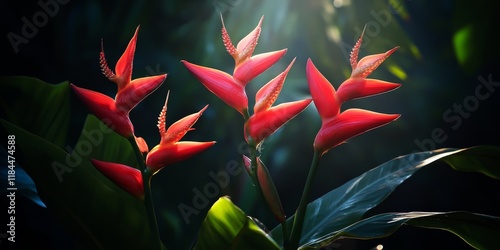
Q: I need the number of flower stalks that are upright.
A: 3